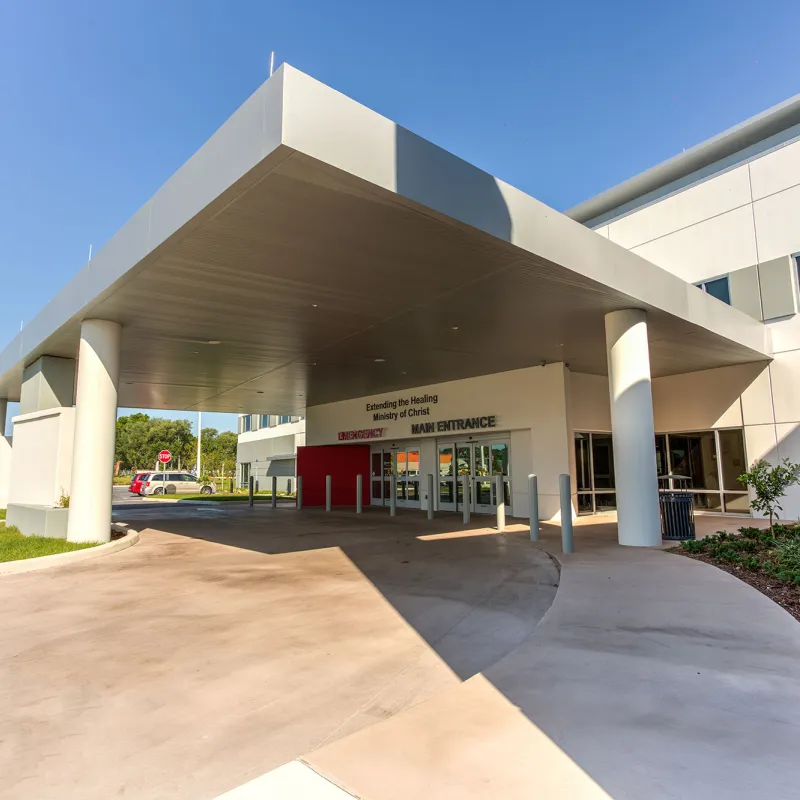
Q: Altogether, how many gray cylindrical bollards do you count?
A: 11